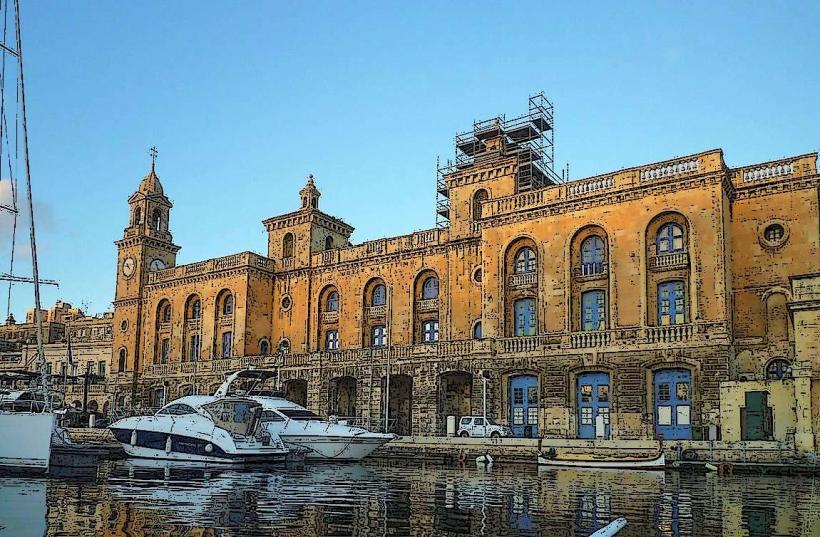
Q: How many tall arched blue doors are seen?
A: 3